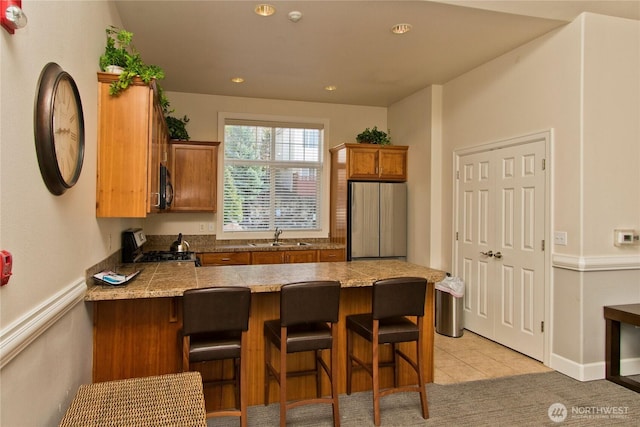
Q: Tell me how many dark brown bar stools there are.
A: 3